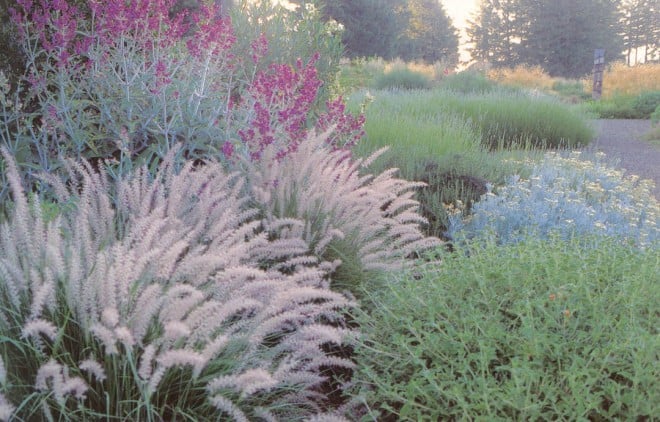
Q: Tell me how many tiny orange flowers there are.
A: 2